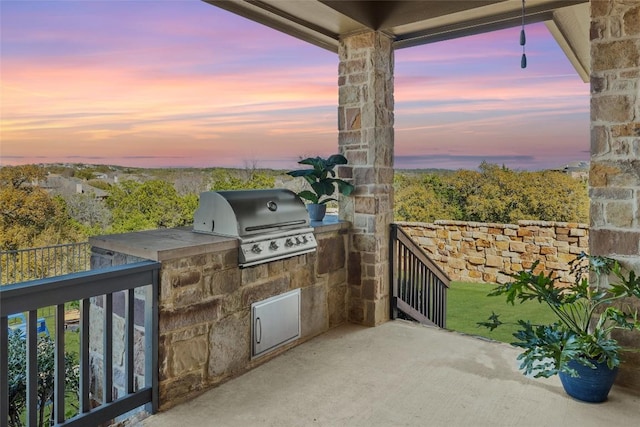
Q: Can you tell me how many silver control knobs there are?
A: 5